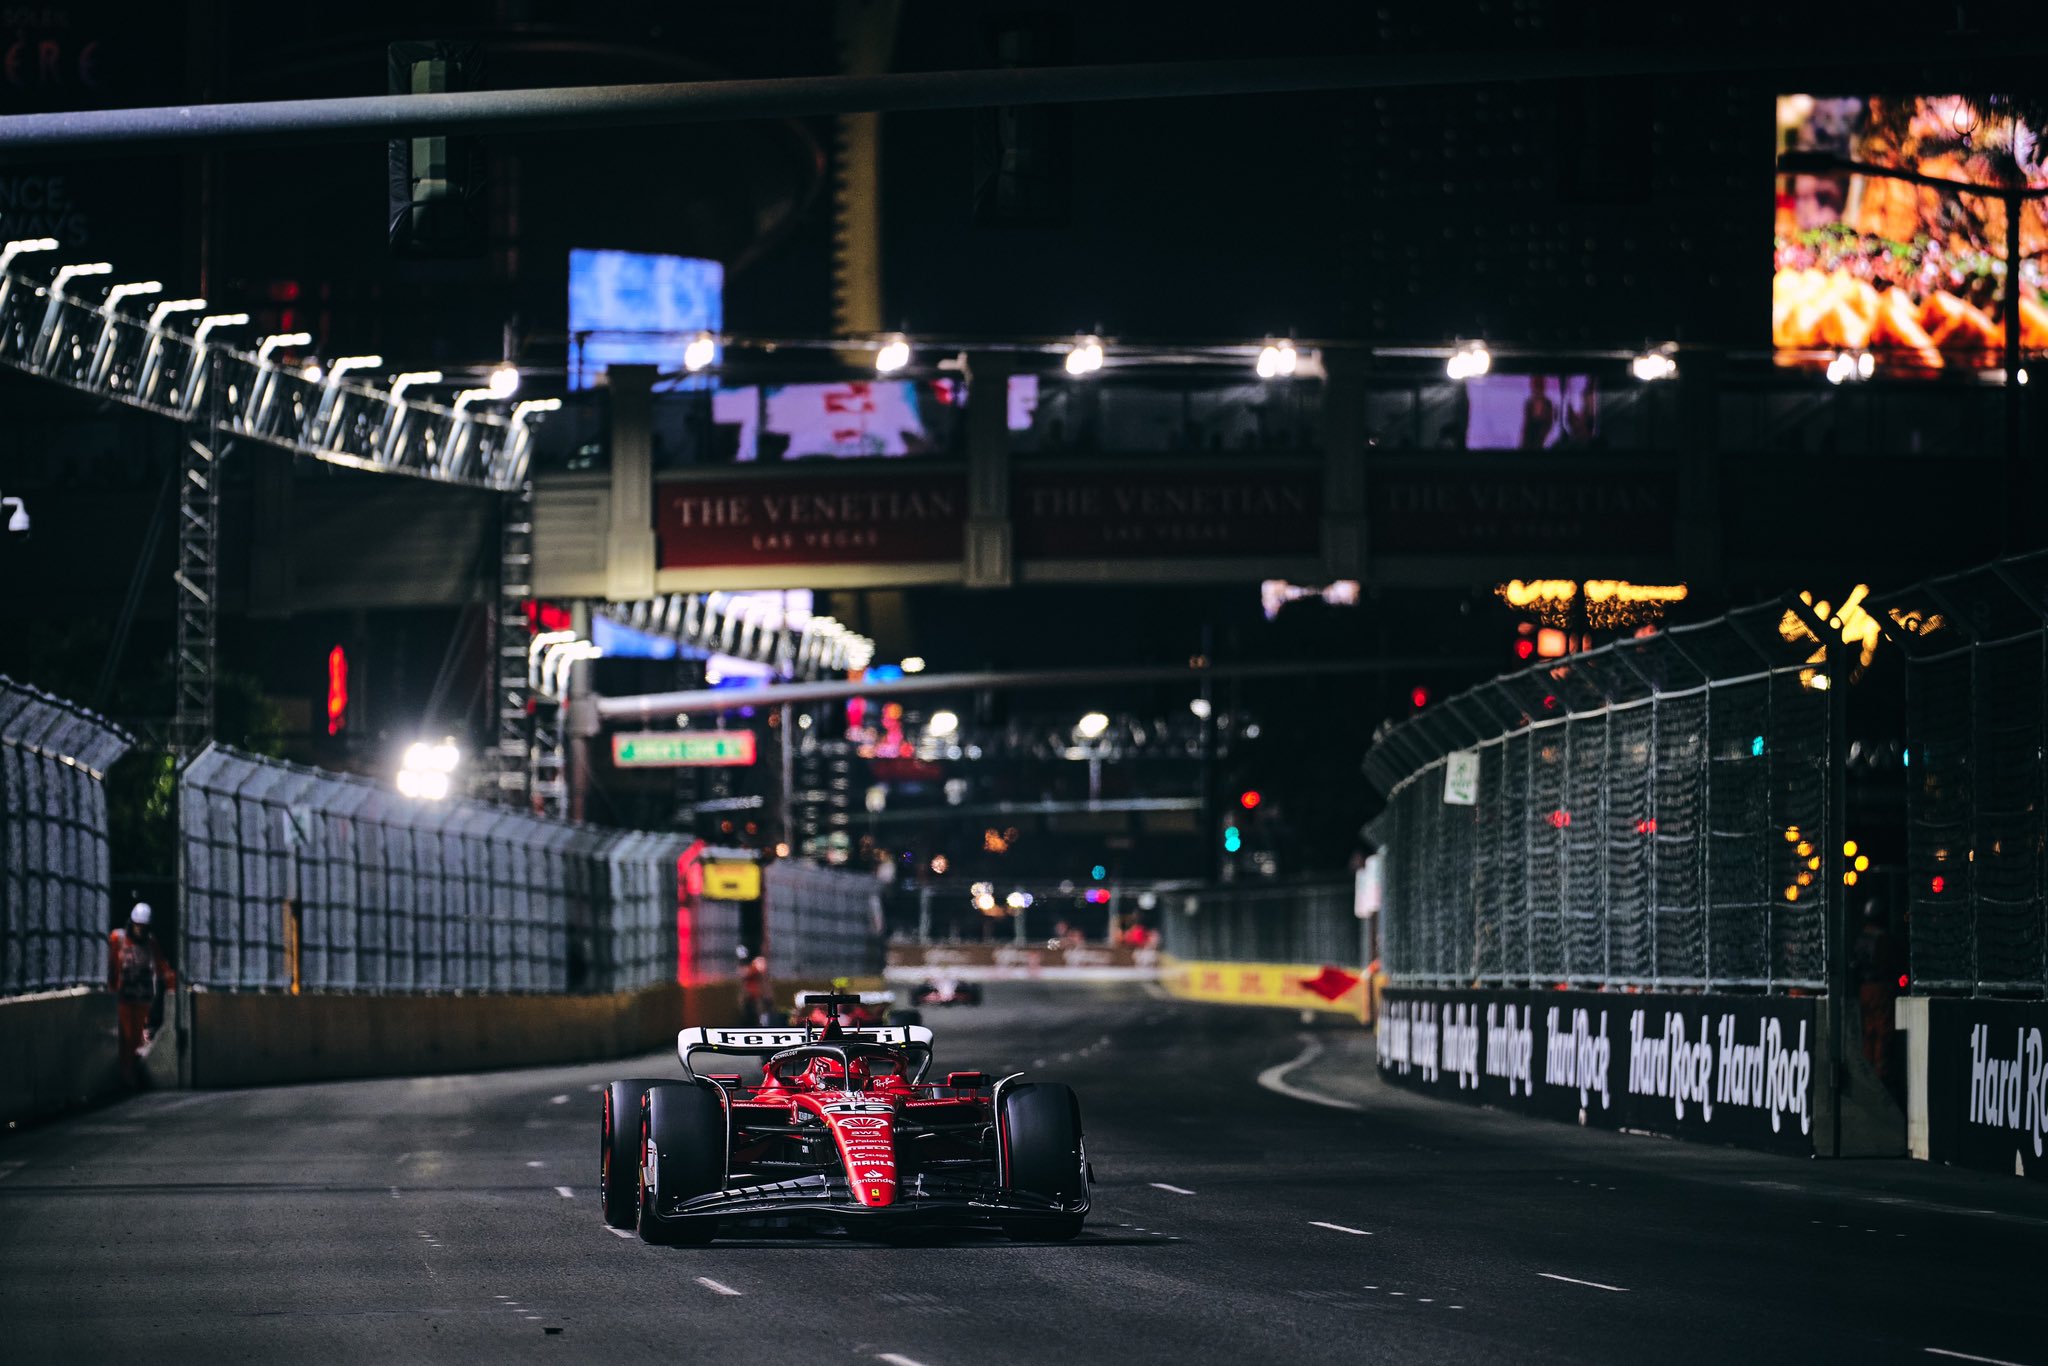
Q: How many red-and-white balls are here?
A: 0